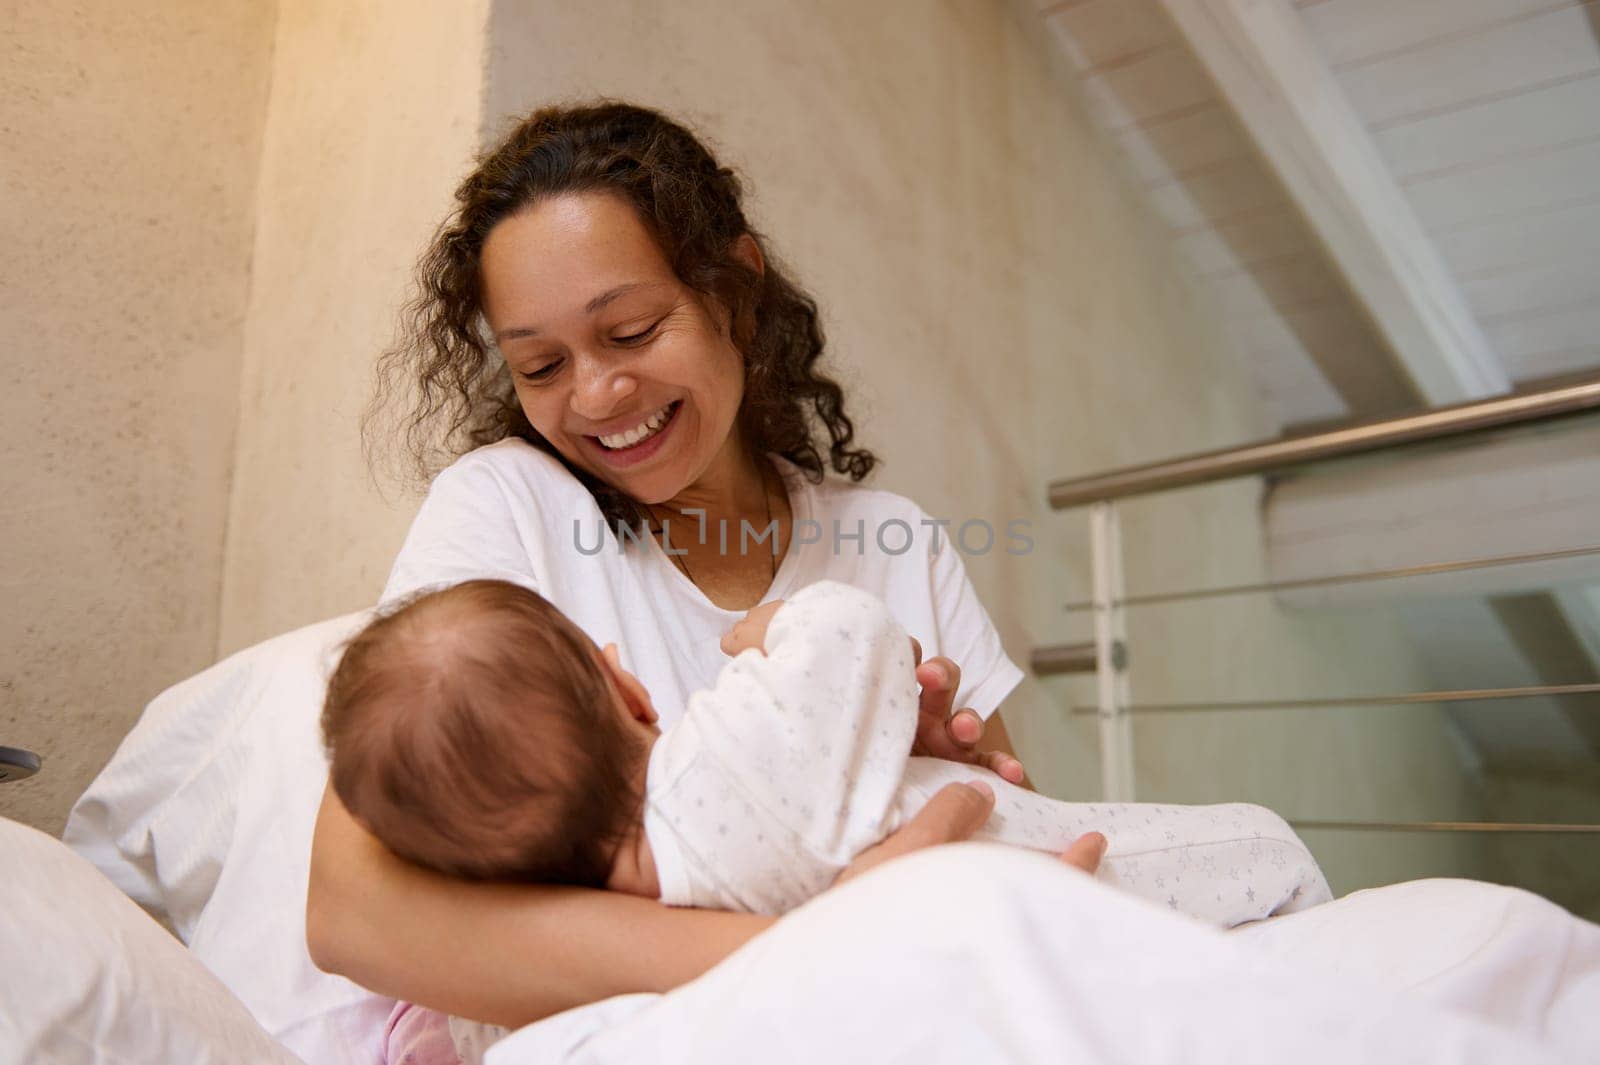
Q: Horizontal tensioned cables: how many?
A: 3